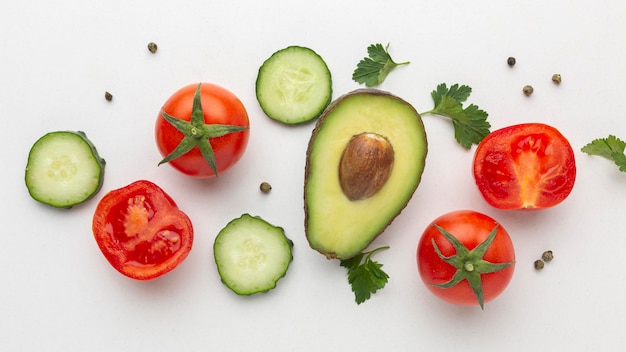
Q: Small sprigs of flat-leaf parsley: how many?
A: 4